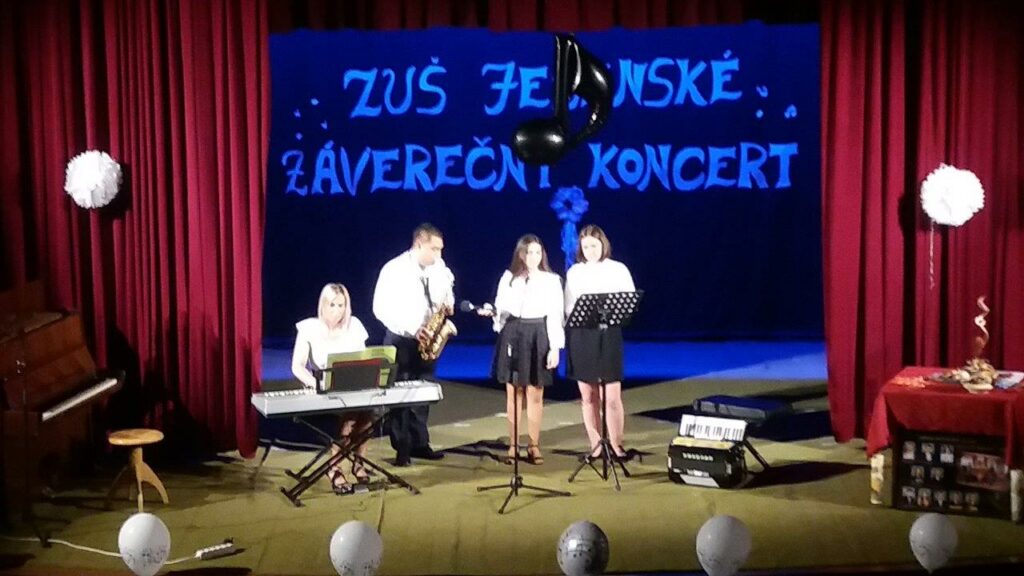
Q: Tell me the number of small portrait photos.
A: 10